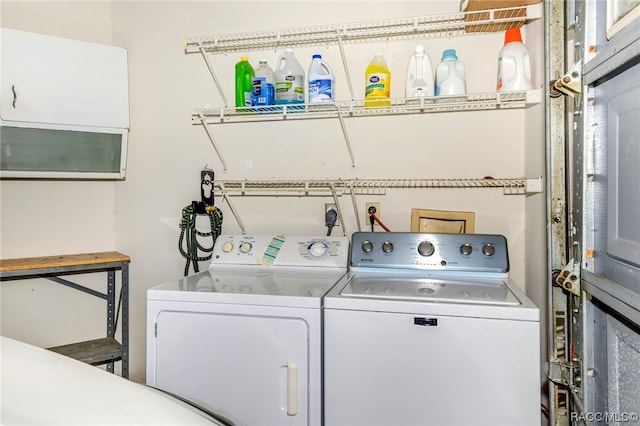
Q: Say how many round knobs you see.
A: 8